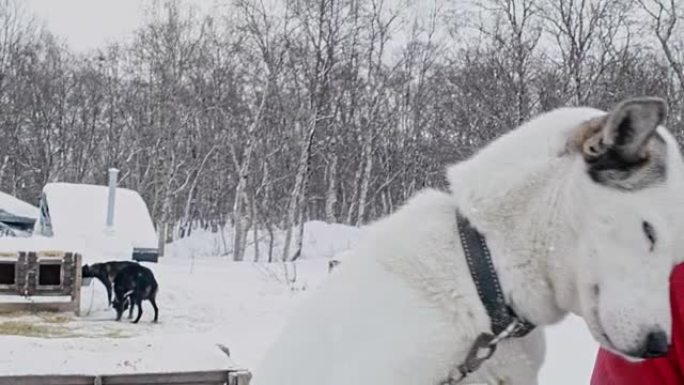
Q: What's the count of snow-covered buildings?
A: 2